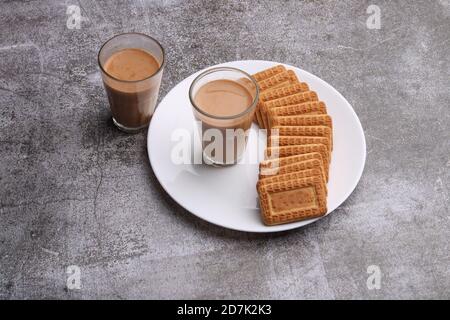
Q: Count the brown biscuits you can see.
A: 13